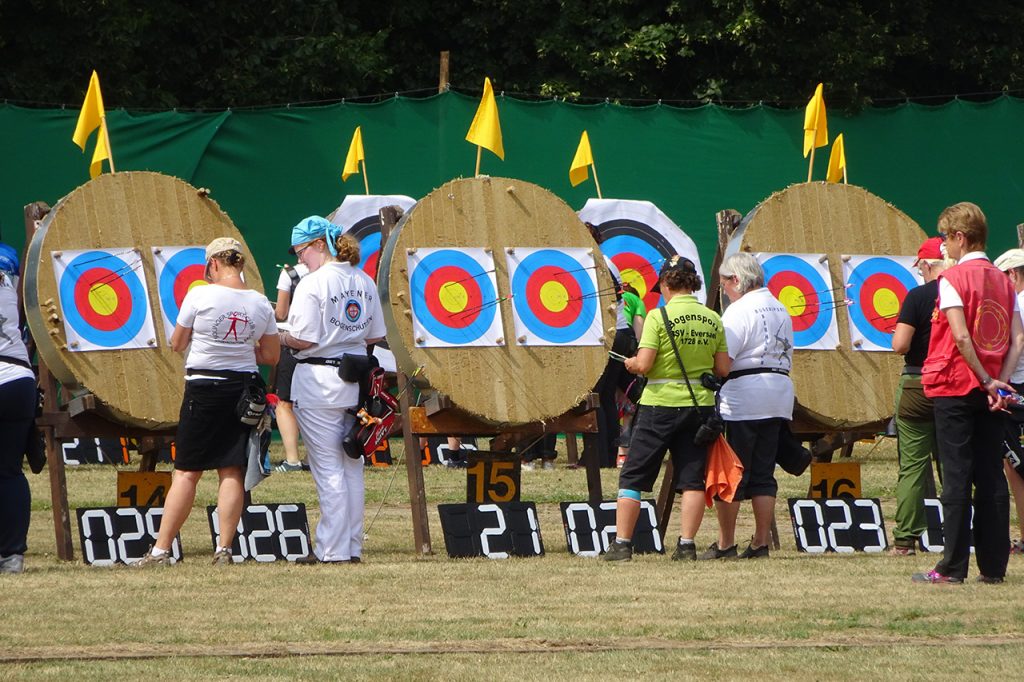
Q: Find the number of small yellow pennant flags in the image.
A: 7